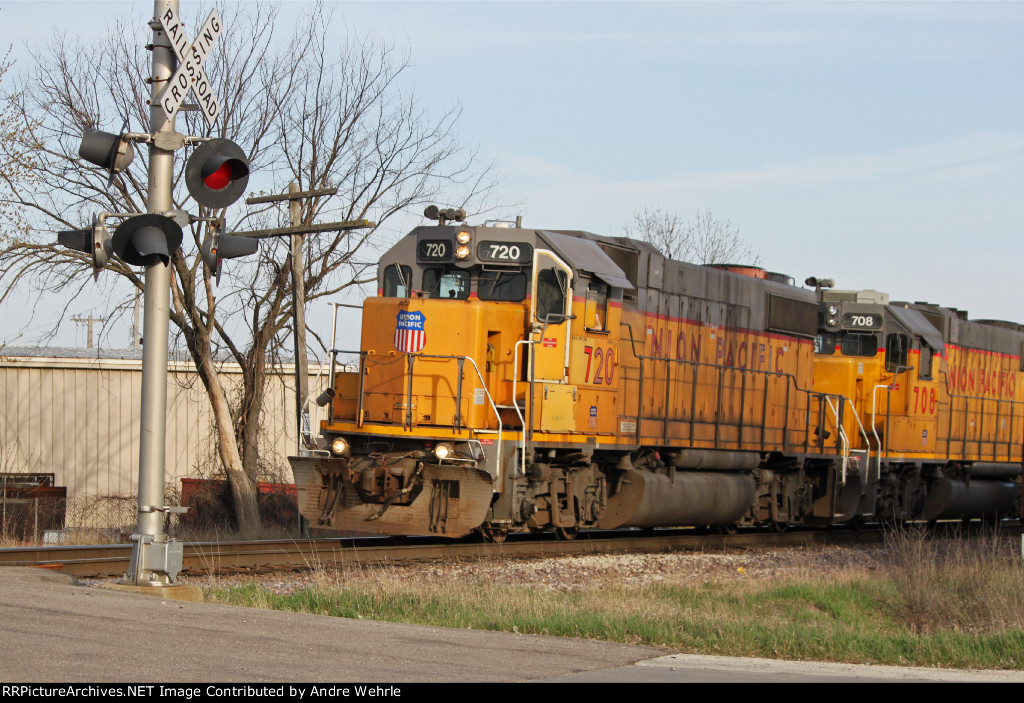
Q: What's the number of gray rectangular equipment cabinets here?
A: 1